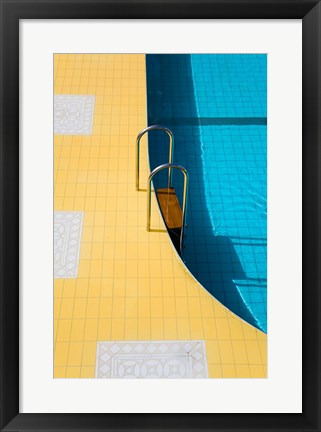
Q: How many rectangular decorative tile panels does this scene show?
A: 3